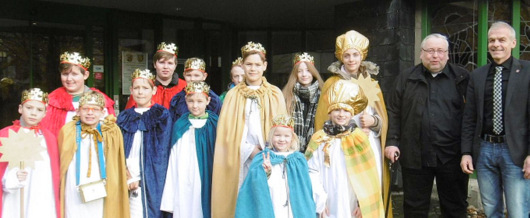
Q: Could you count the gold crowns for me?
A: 11